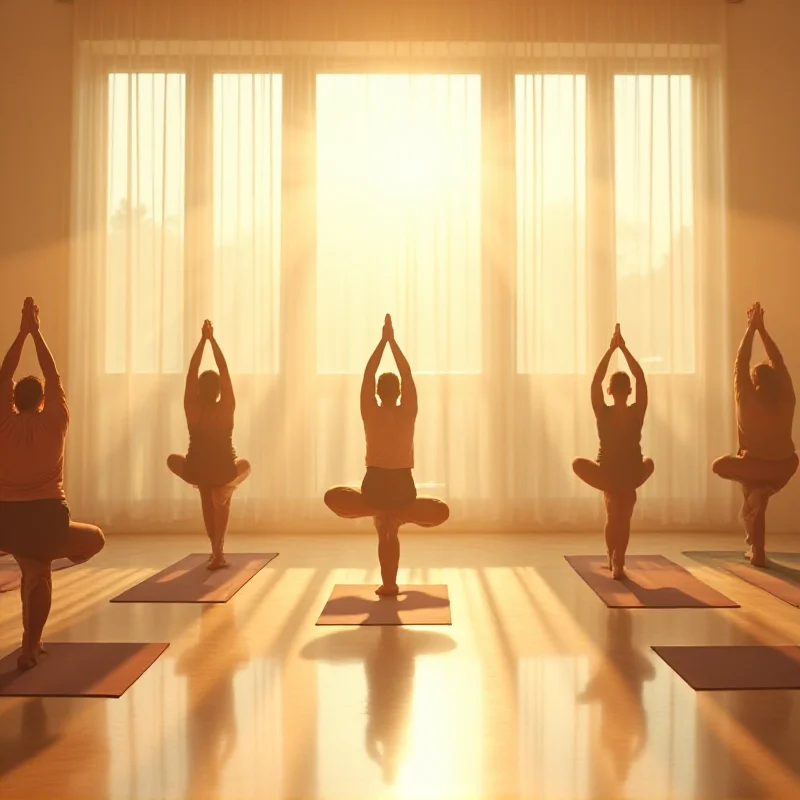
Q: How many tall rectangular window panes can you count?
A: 5